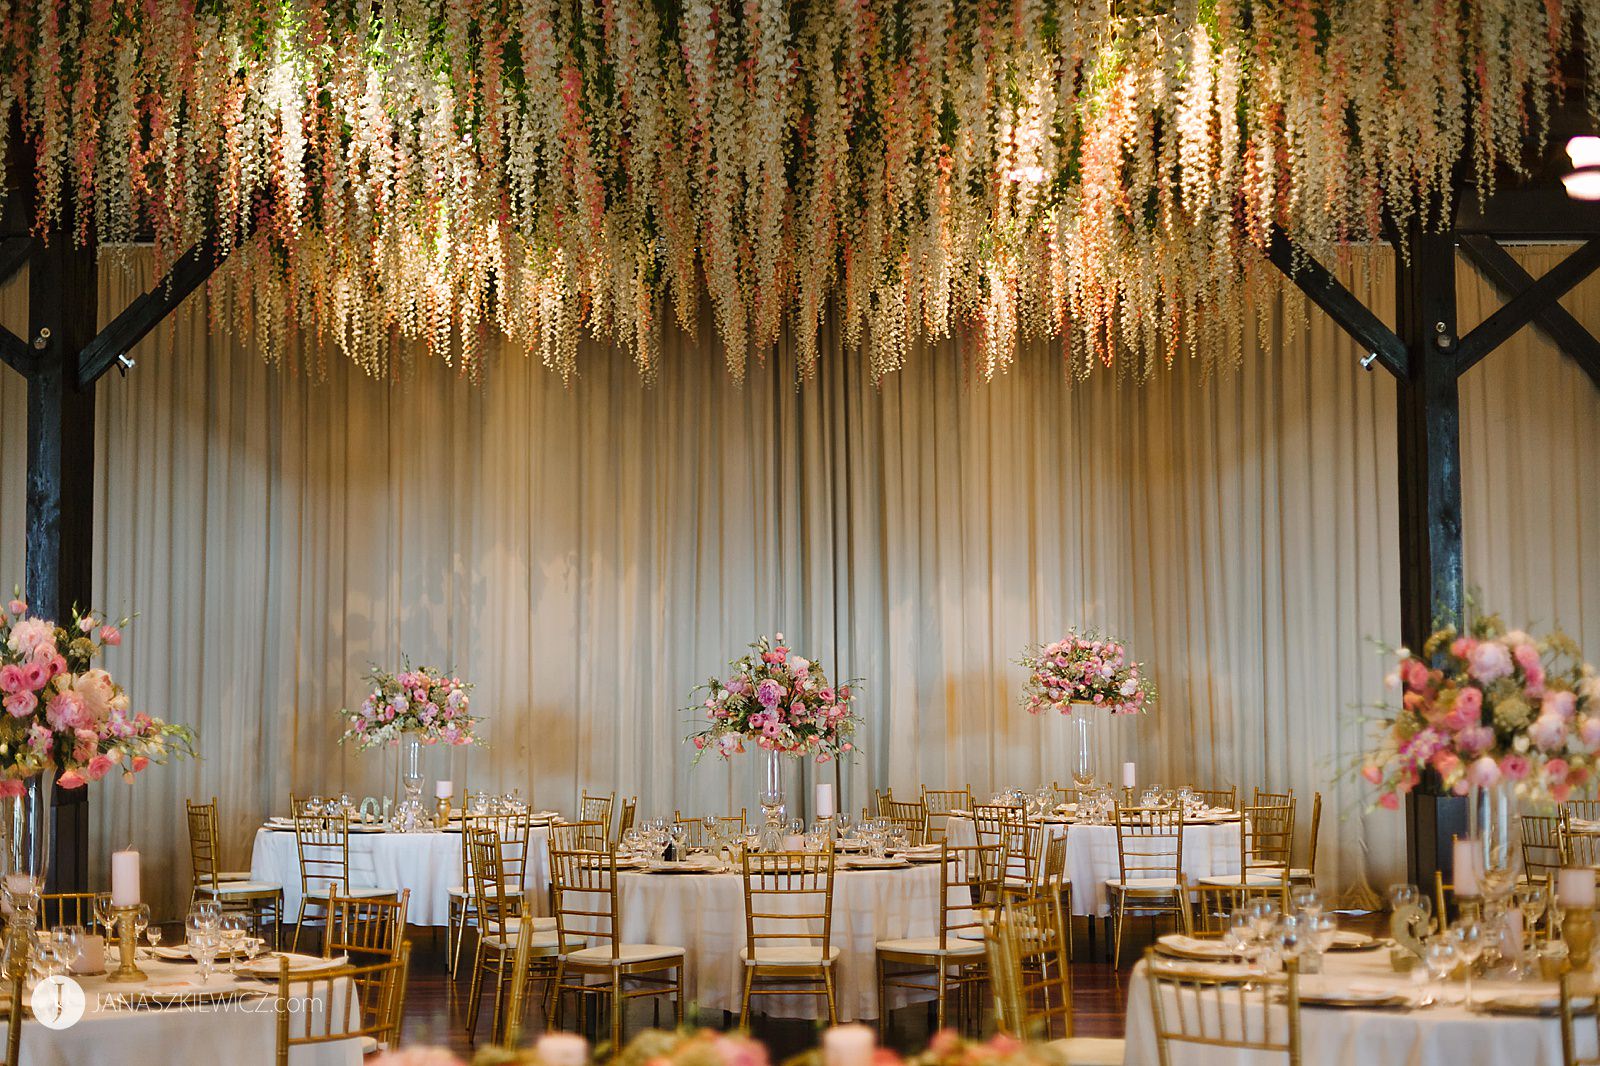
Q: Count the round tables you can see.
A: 5